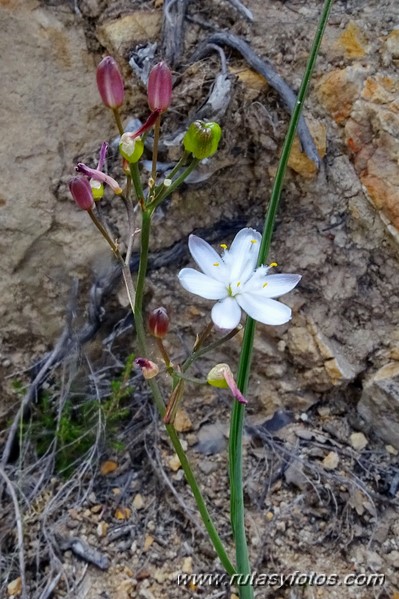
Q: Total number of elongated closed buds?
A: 4